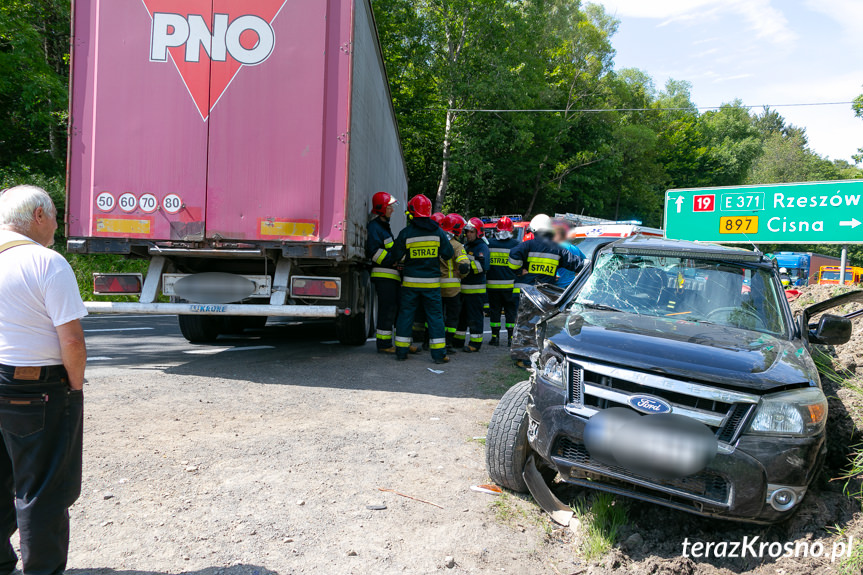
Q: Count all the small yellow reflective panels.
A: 2